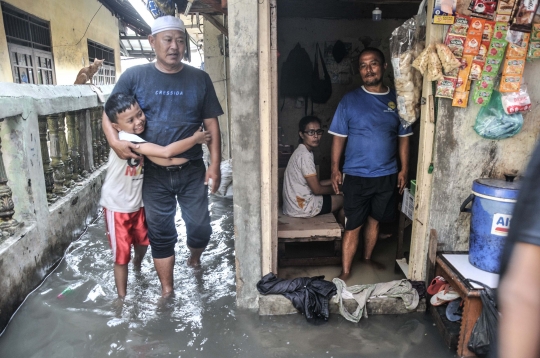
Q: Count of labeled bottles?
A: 0